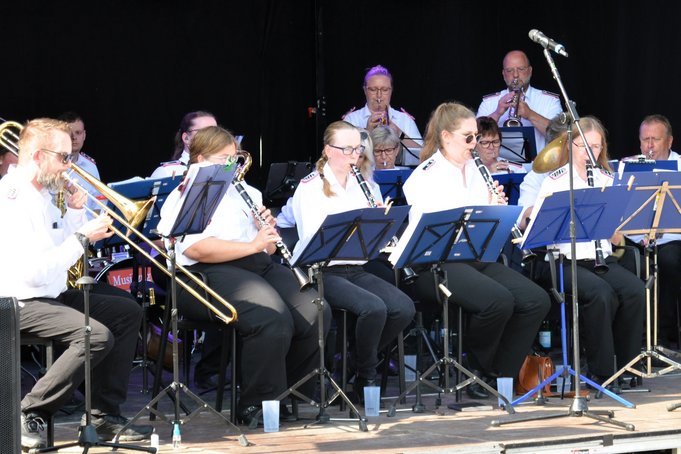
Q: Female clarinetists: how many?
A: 4